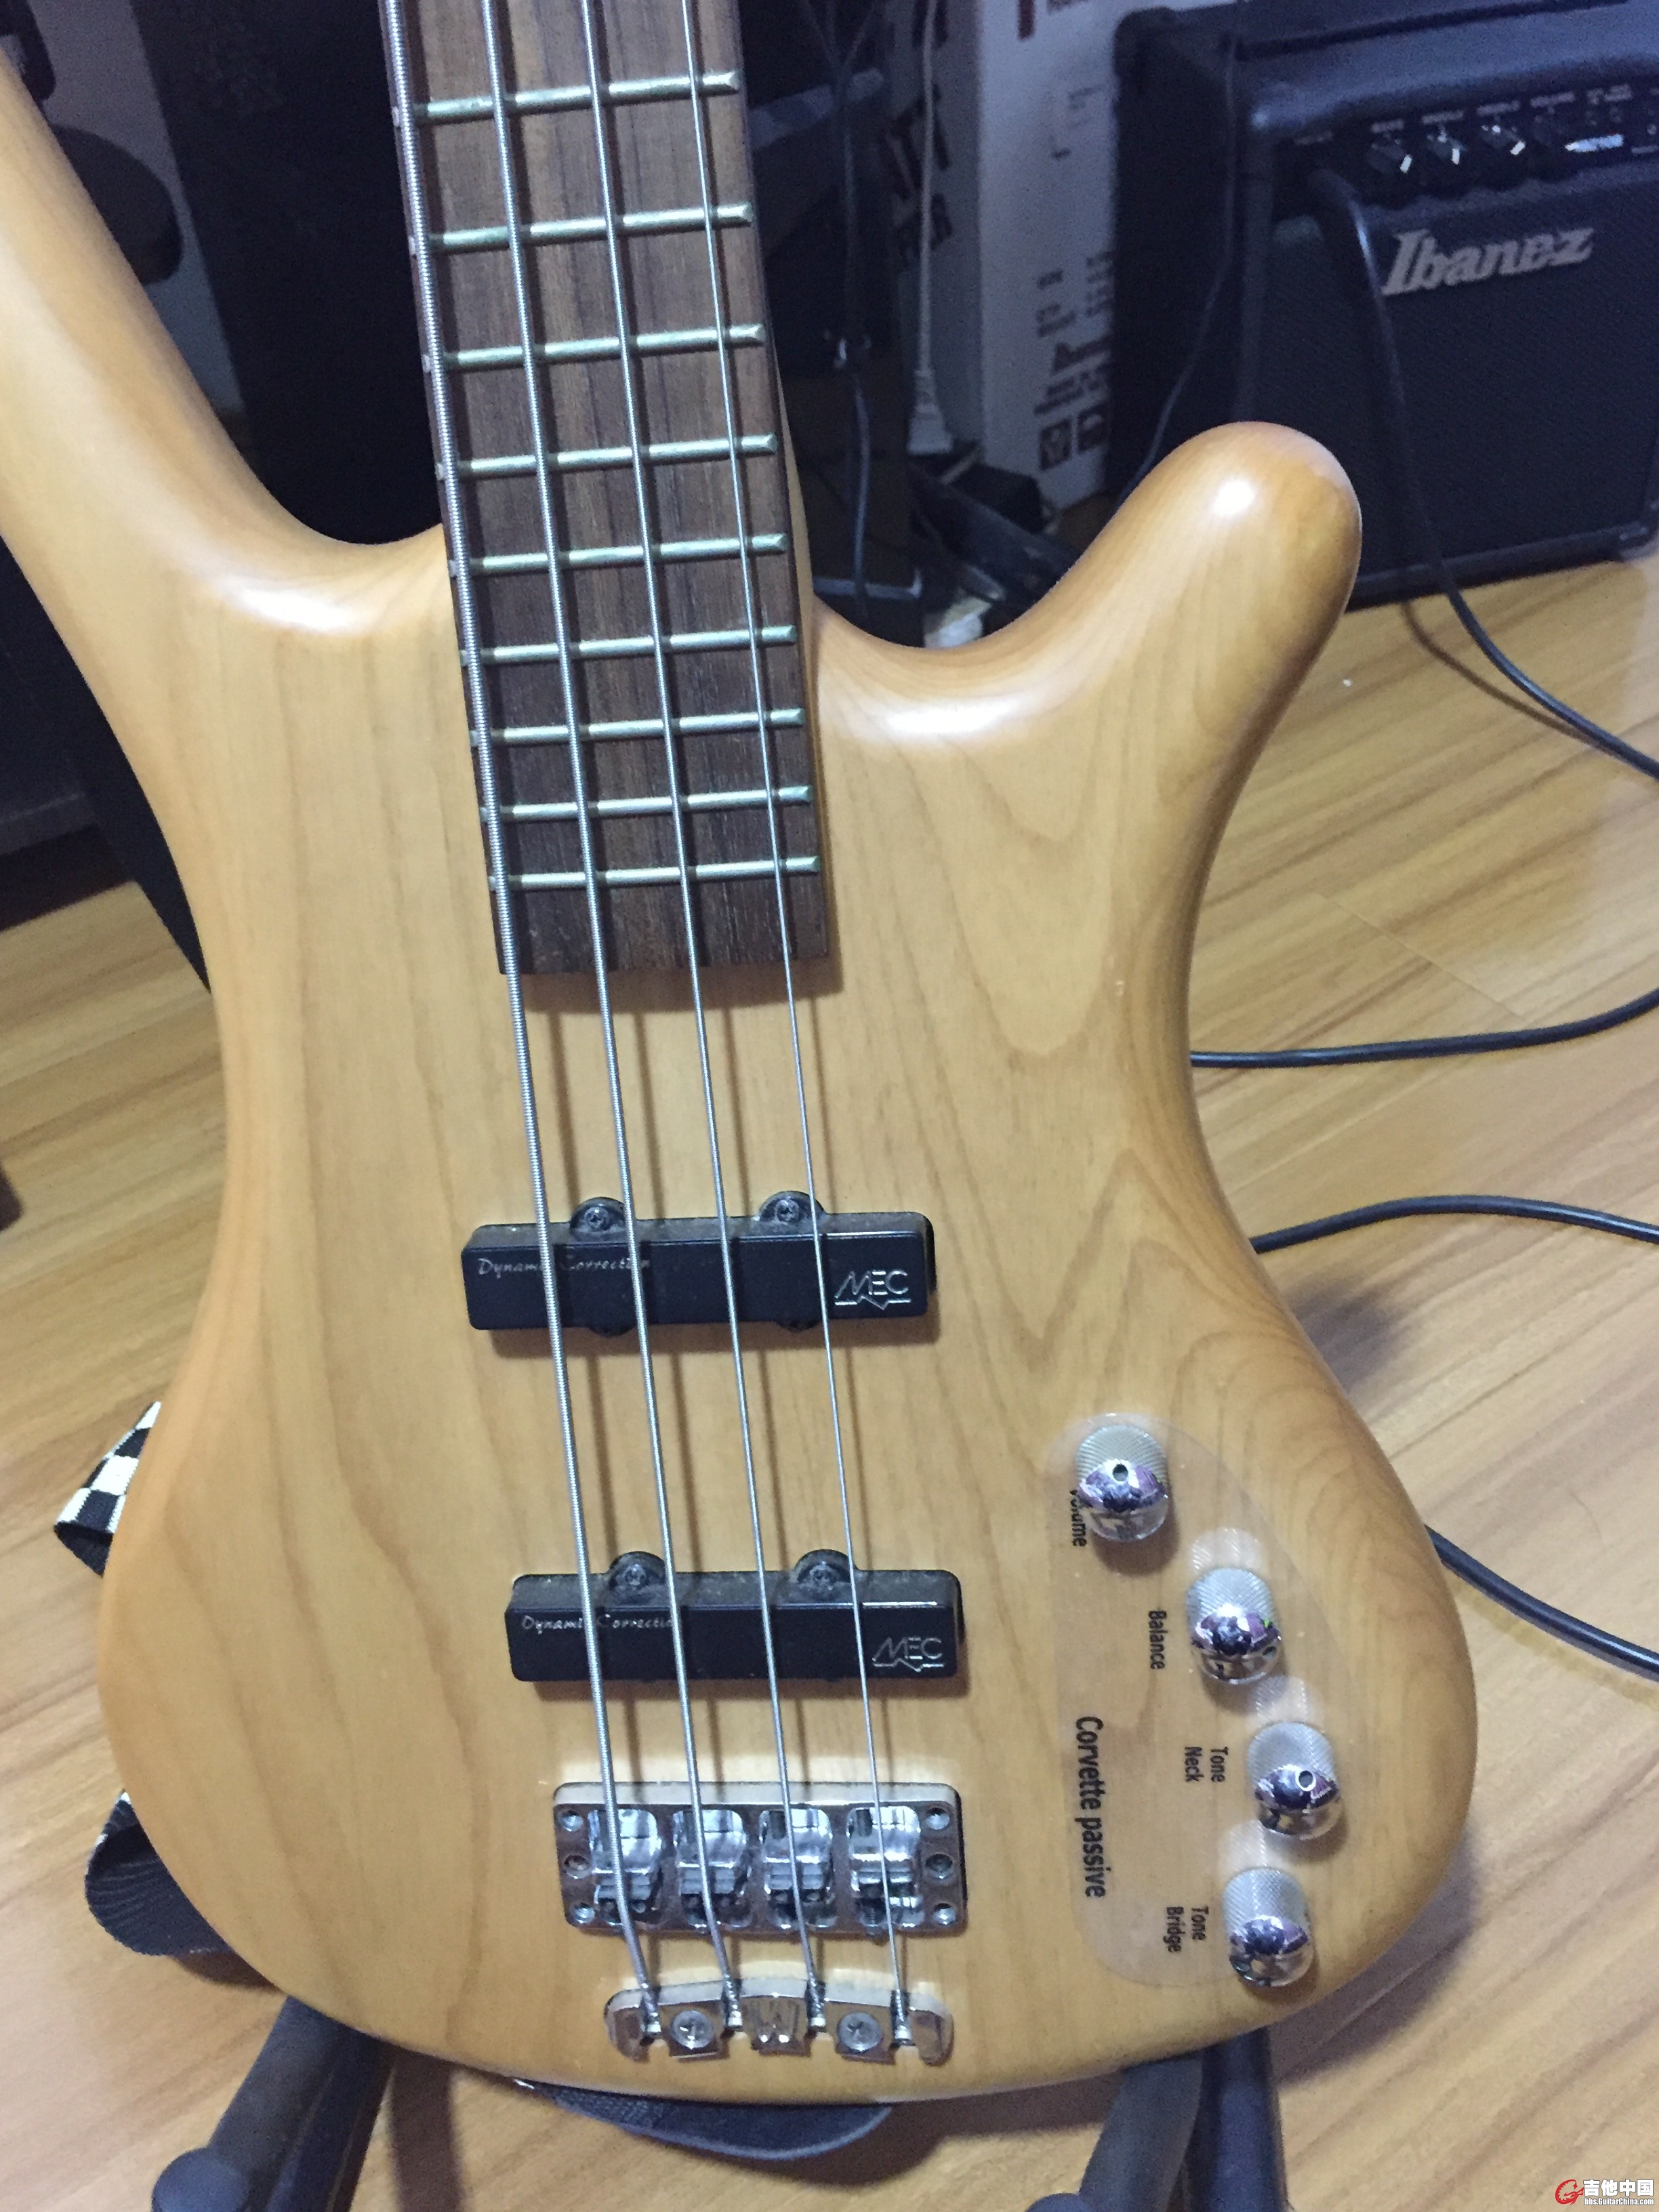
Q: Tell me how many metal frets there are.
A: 9